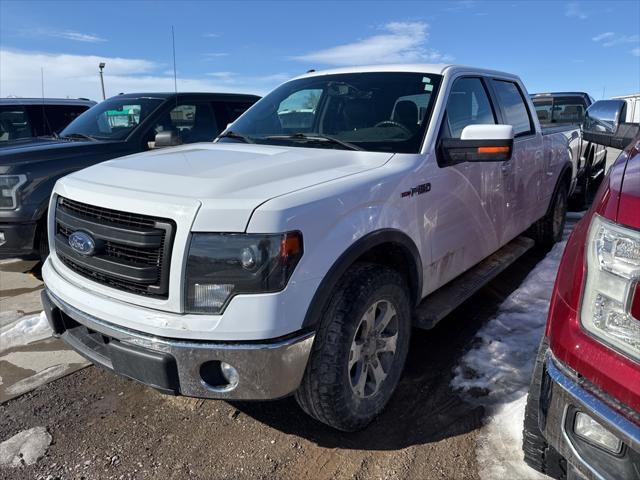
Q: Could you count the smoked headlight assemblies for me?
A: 1